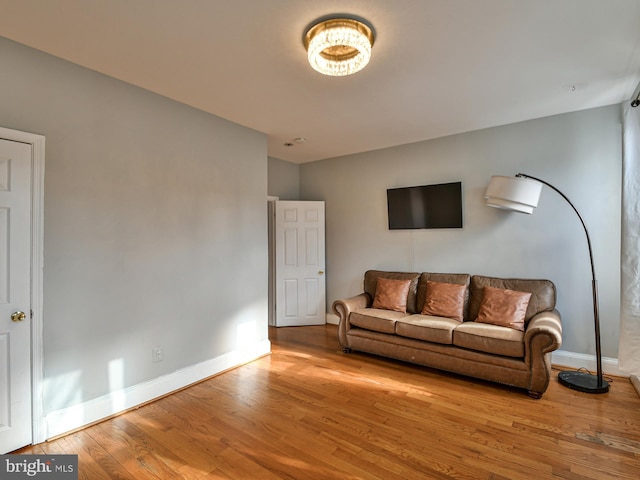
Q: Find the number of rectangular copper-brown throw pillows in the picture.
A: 3